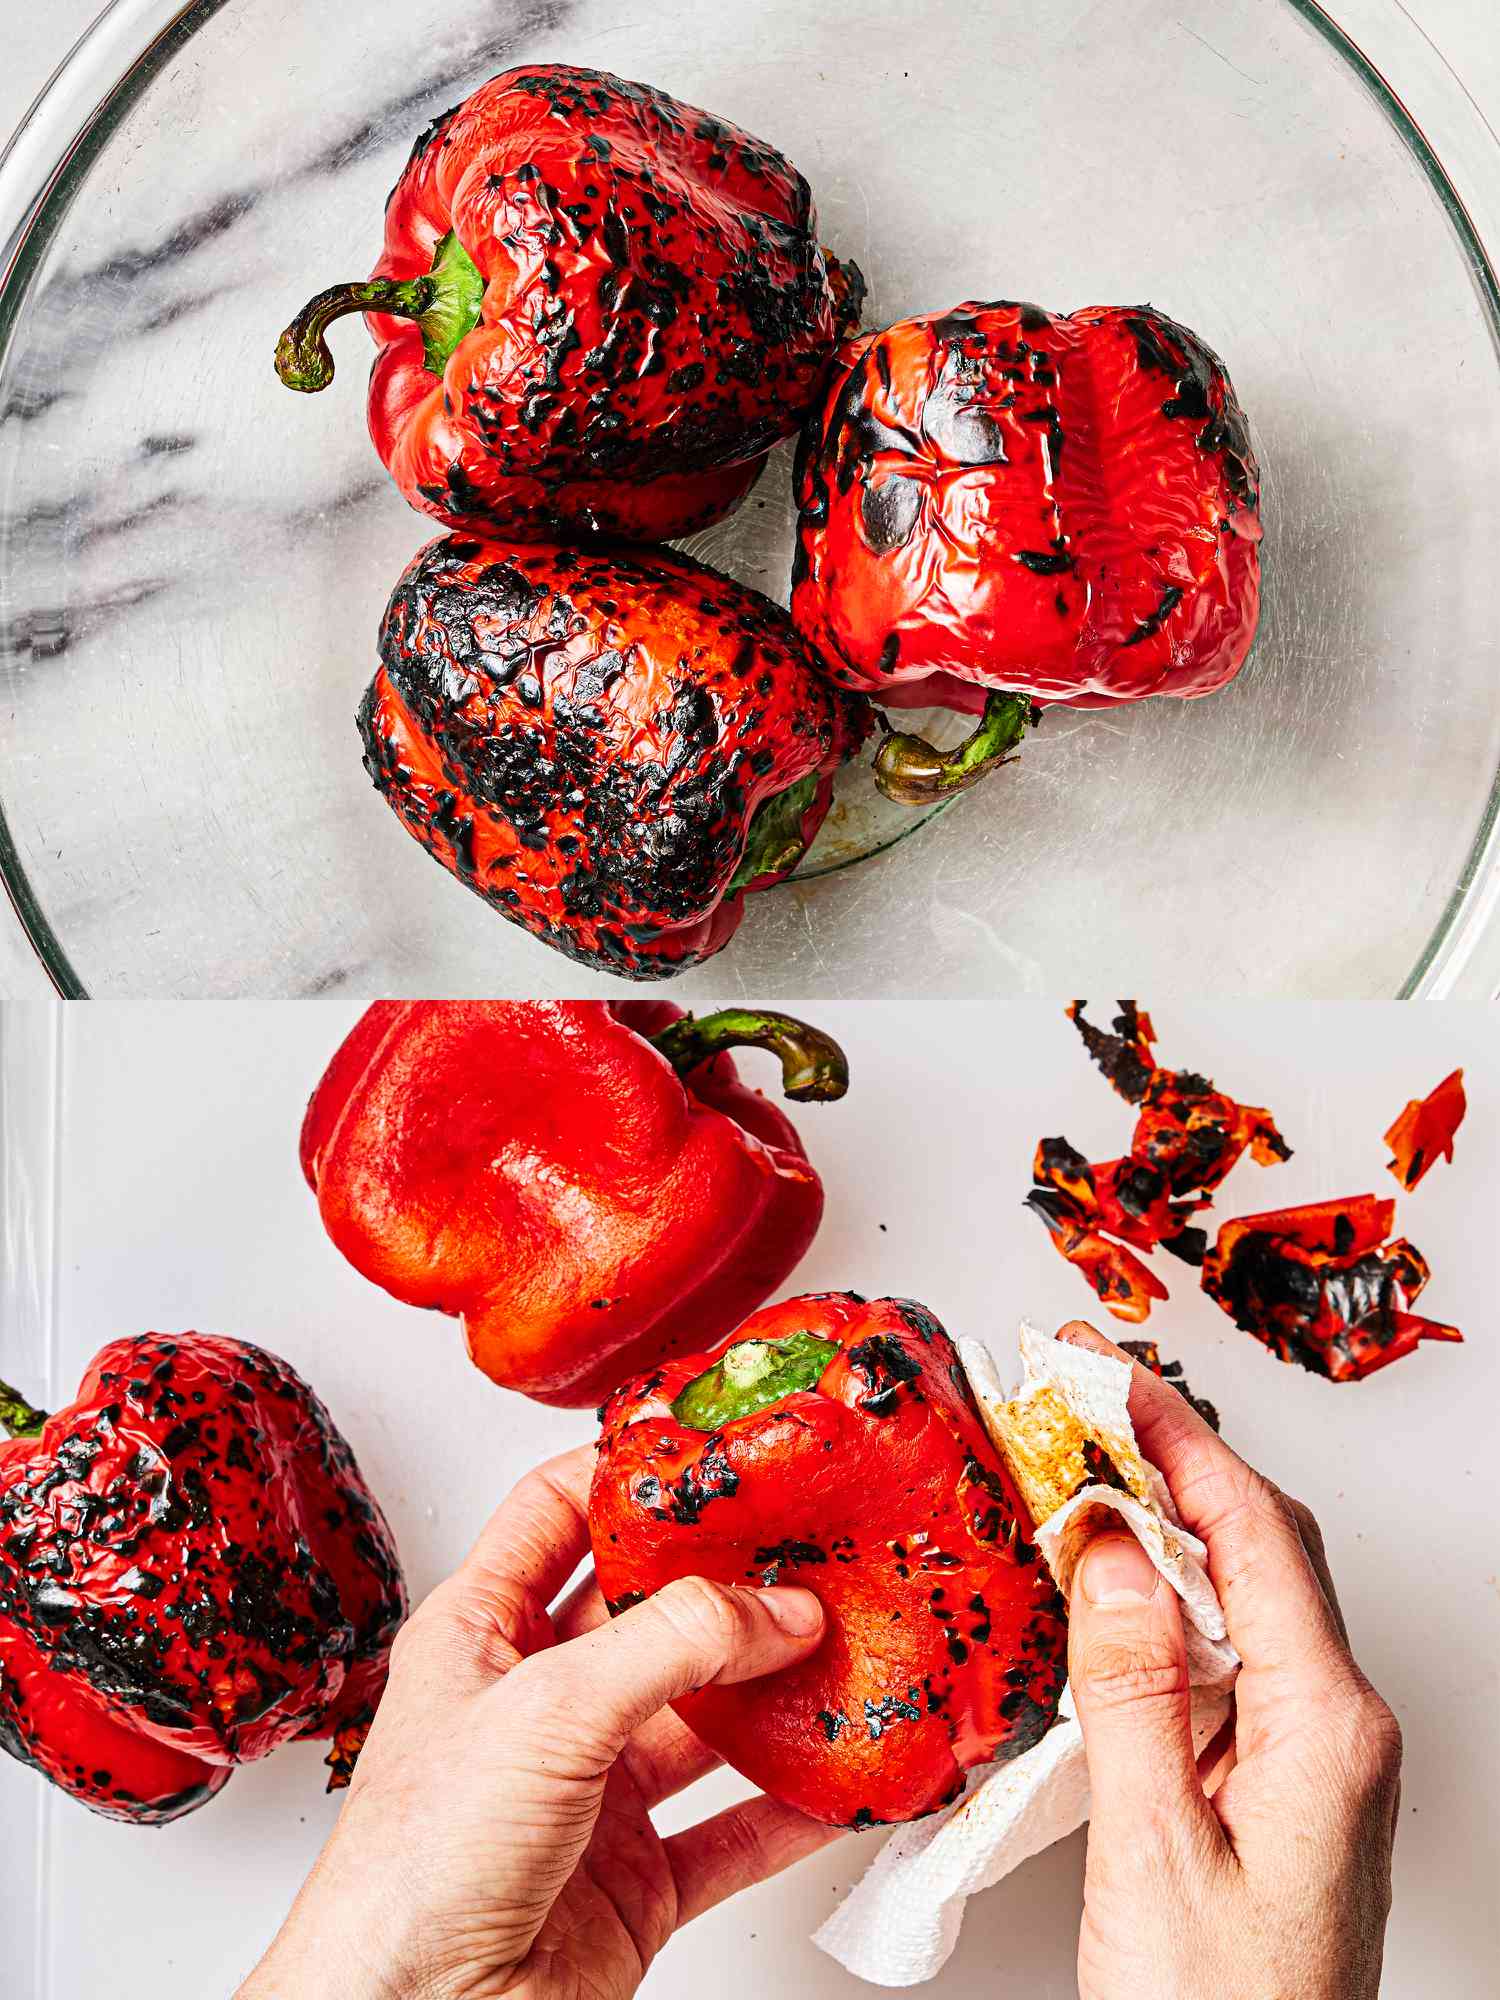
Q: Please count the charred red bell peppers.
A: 5